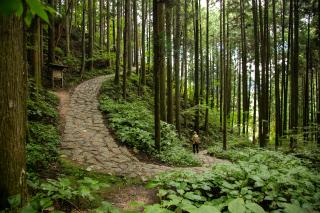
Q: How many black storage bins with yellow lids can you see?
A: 0